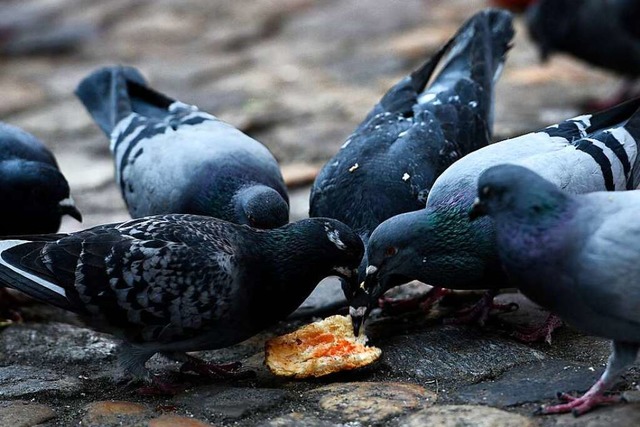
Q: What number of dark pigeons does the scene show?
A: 4